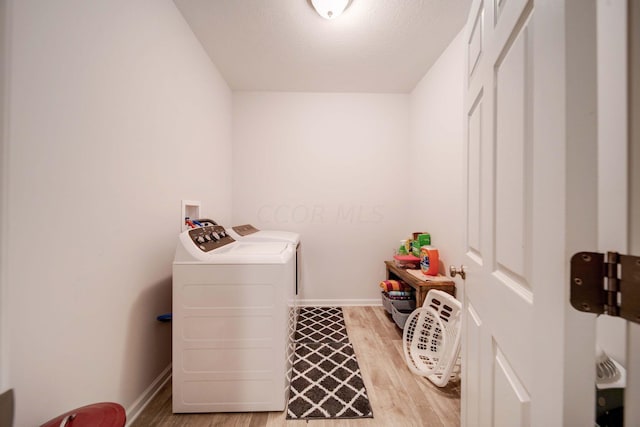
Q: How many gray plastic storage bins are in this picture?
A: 2